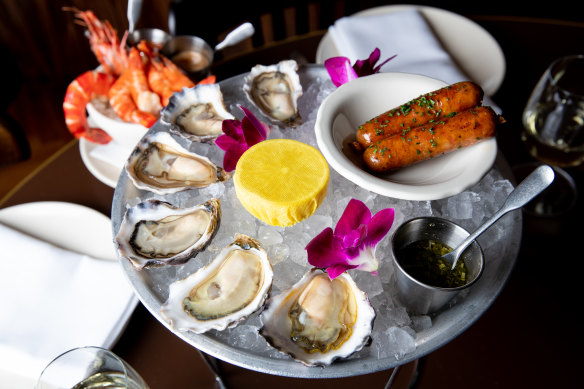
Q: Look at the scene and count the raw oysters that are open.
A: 6